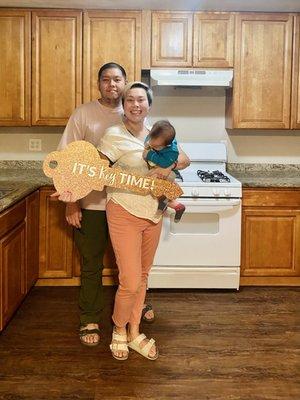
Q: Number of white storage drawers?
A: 1